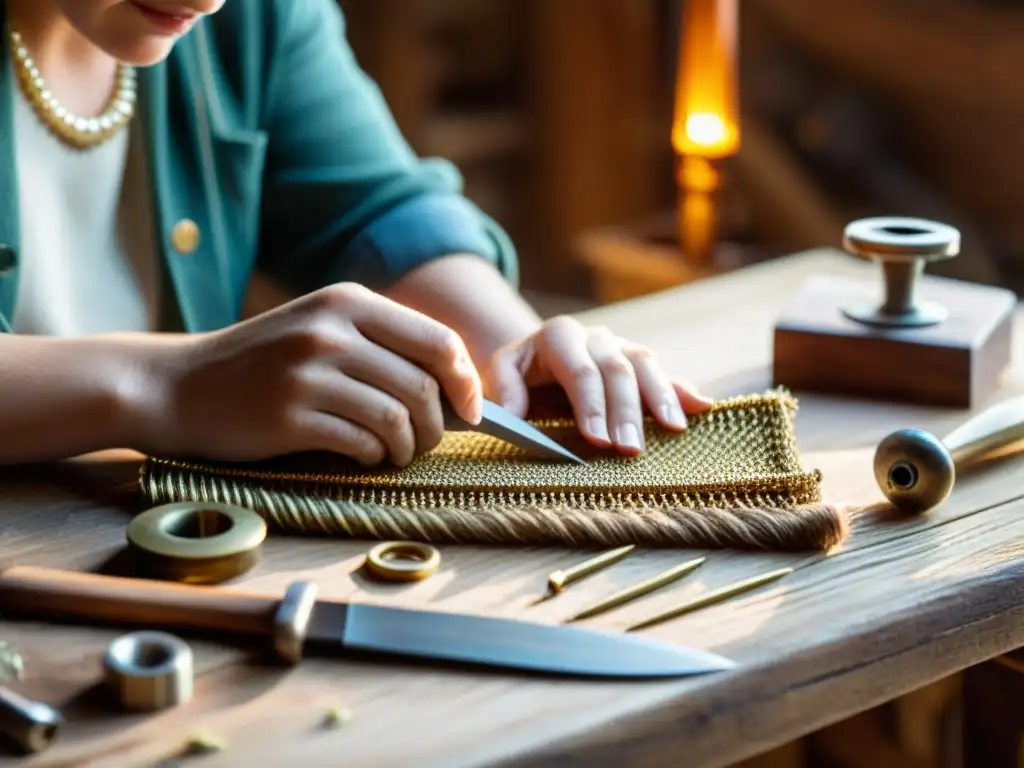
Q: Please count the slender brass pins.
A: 3